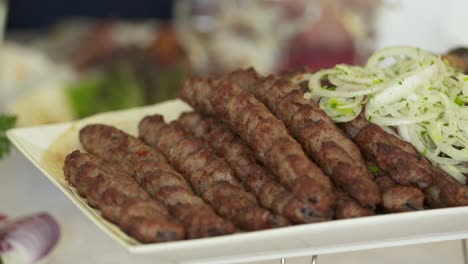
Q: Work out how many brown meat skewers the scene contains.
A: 10